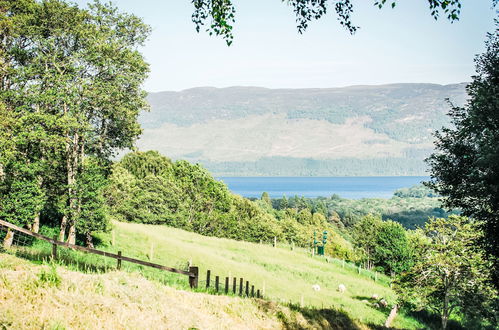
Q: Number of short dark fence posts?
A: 8